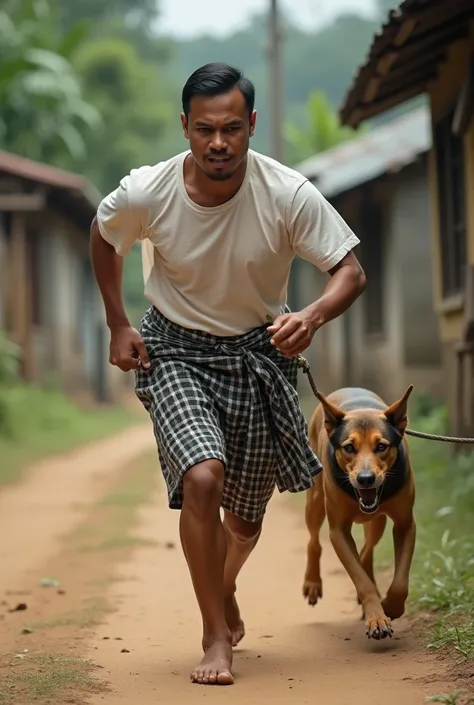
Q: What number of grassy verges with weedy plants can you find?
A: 2